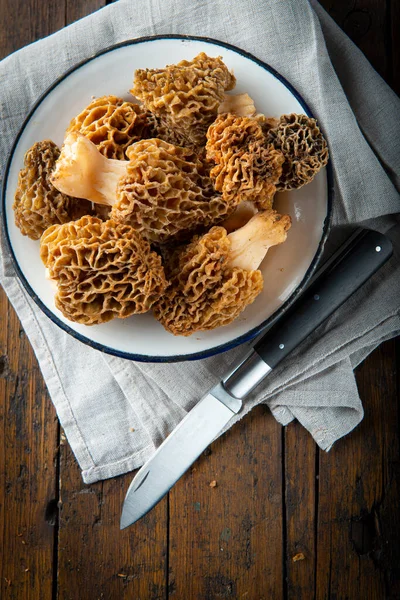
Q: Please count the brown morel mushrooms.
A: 8